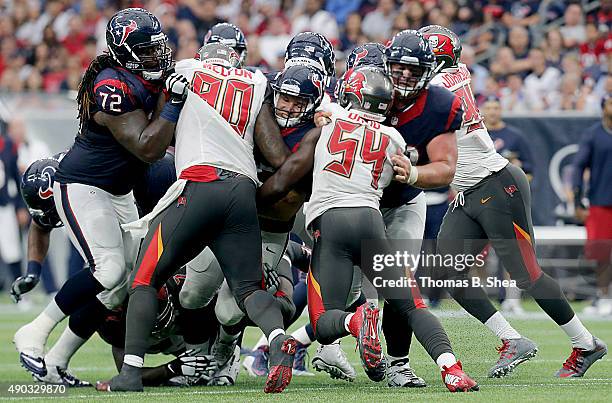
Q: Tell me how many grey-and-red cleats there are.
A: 2